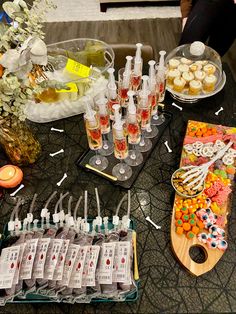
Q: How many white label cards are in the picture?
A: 11